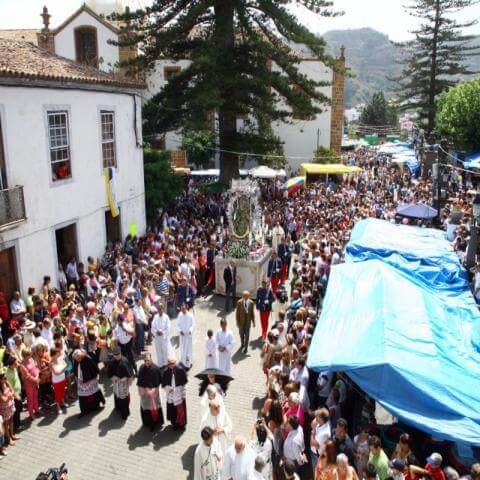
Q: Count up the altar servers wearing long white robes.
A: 4